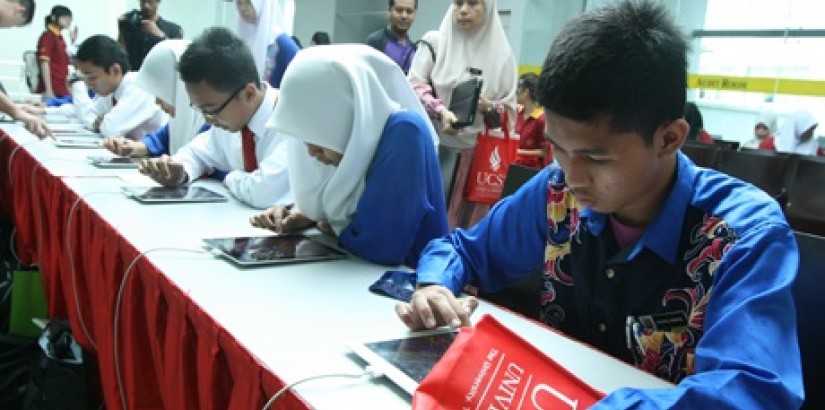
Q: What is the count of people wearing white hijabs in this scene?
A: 6